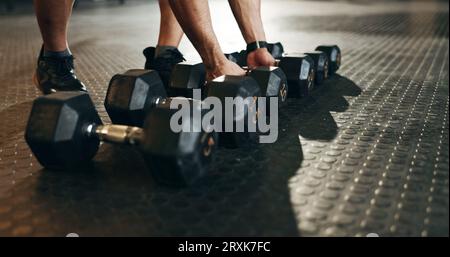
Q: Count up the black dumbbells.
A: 6